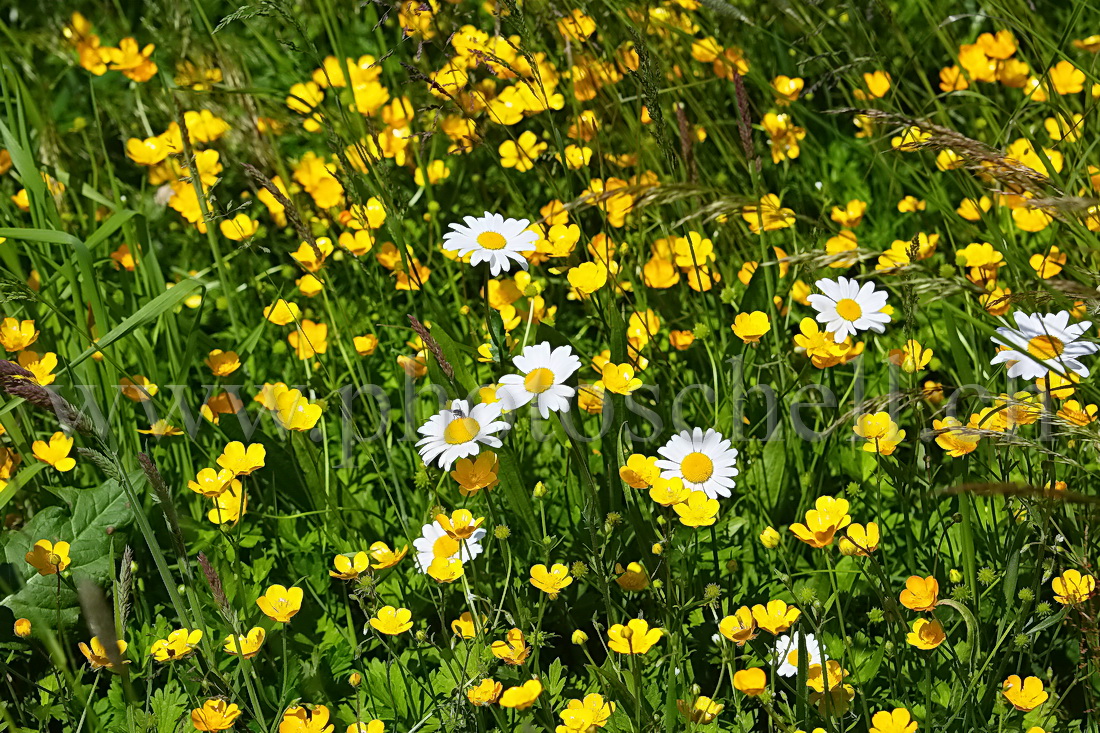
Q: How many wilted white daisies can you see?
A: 0